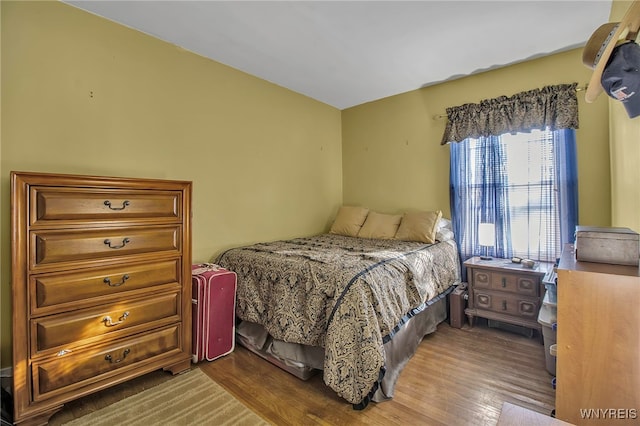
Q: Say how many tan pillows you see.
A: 3